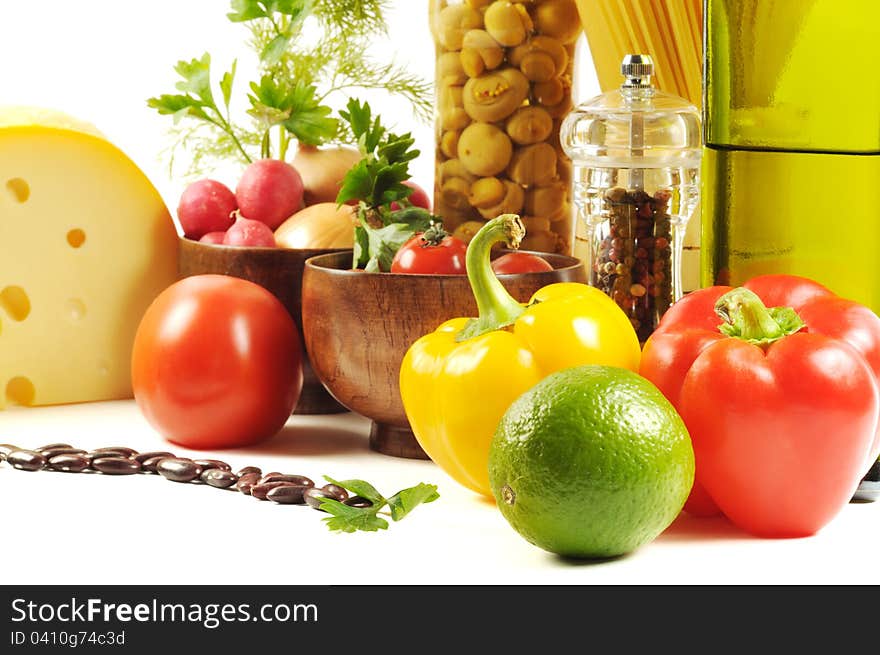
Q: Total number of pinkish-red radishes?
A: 5